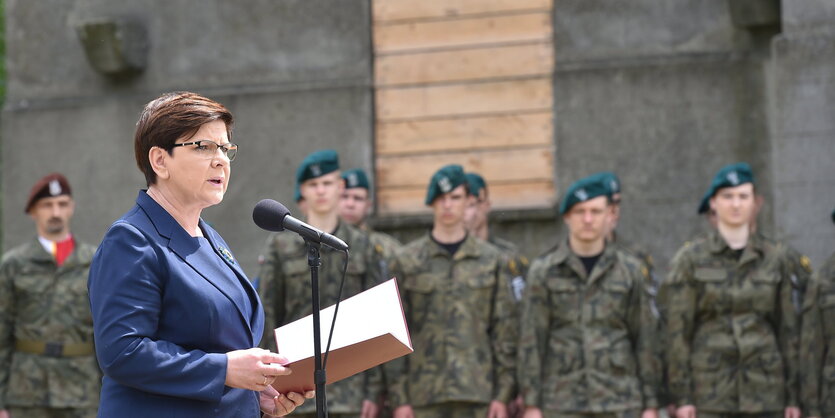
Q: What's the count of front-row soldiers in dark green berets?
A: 4